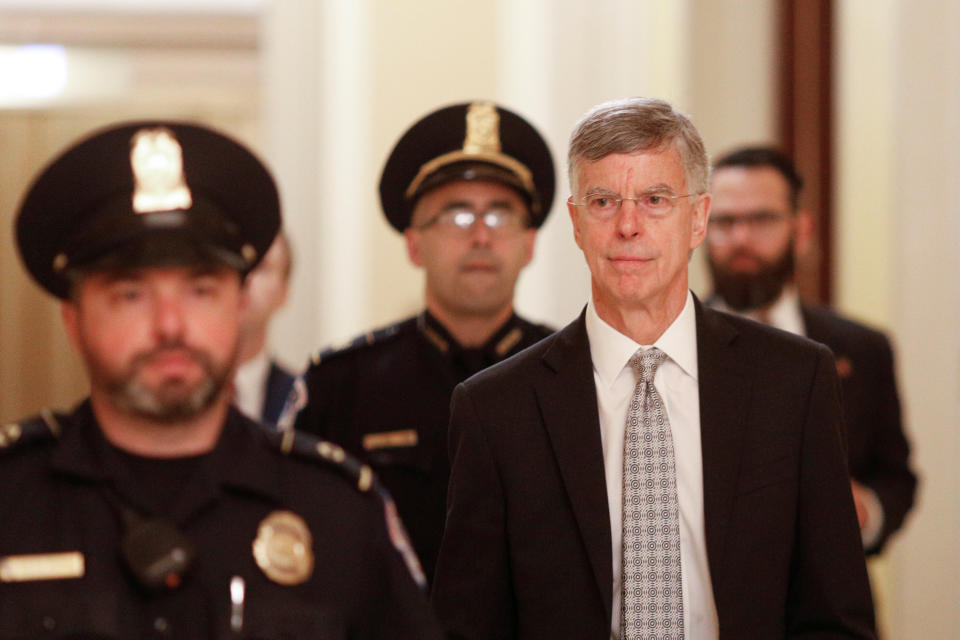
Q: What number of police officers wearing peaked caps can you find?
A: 2